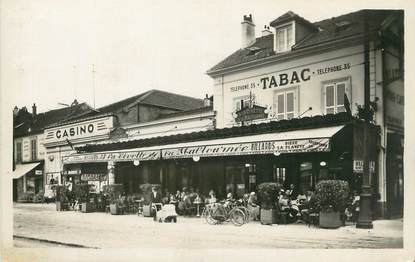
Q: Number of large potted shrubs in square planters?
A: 6